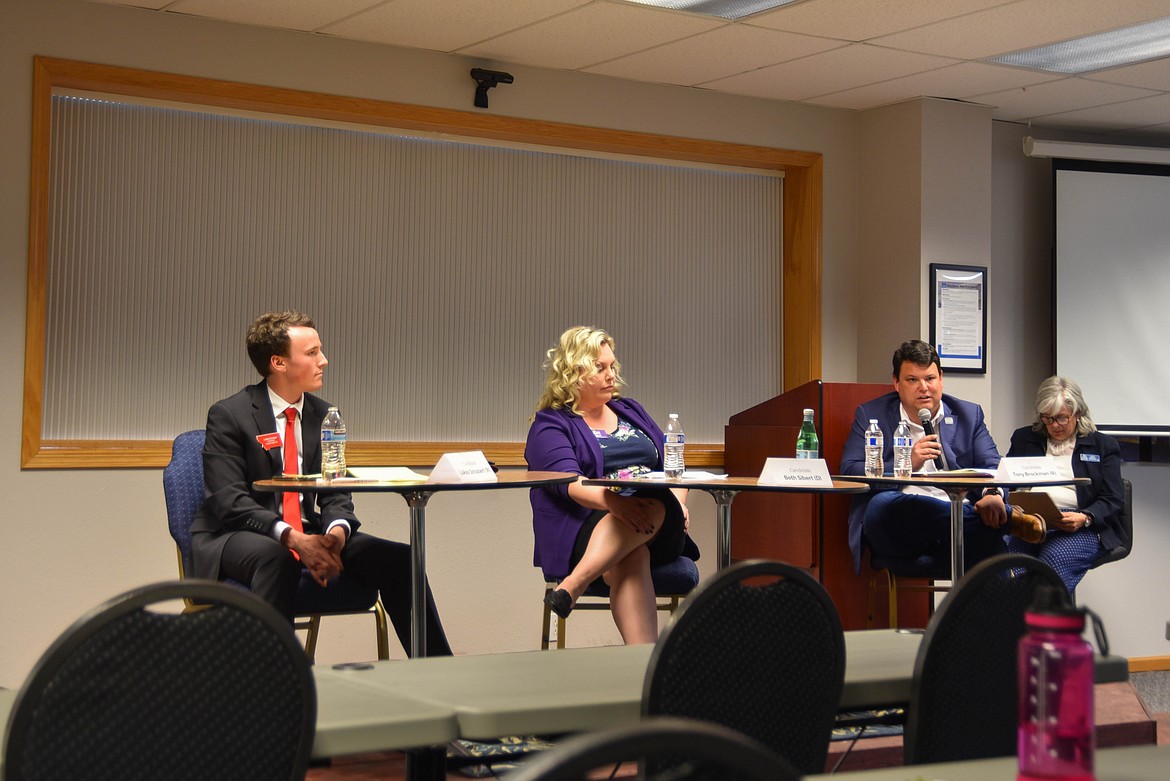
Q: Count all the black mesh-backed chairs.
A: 4